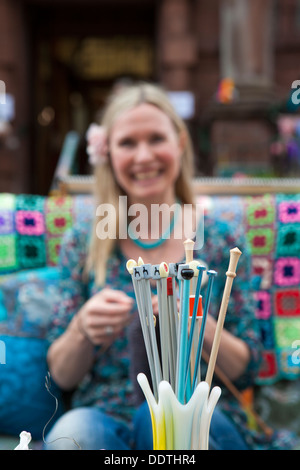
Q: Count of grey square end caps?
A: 5